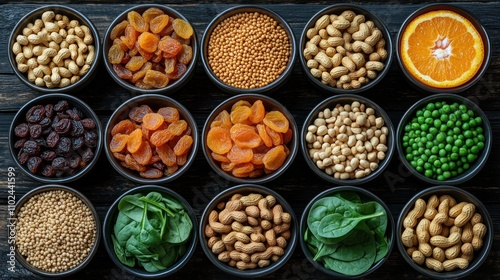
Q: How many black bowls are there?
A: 15